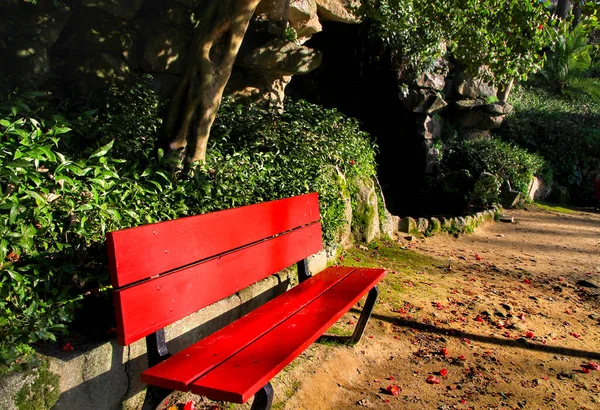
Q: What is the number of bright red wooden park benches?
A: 1